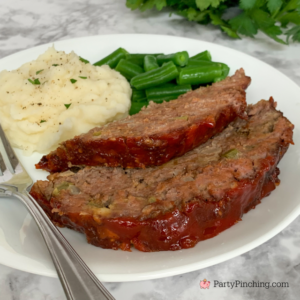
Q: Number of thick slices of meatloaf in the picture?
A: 2